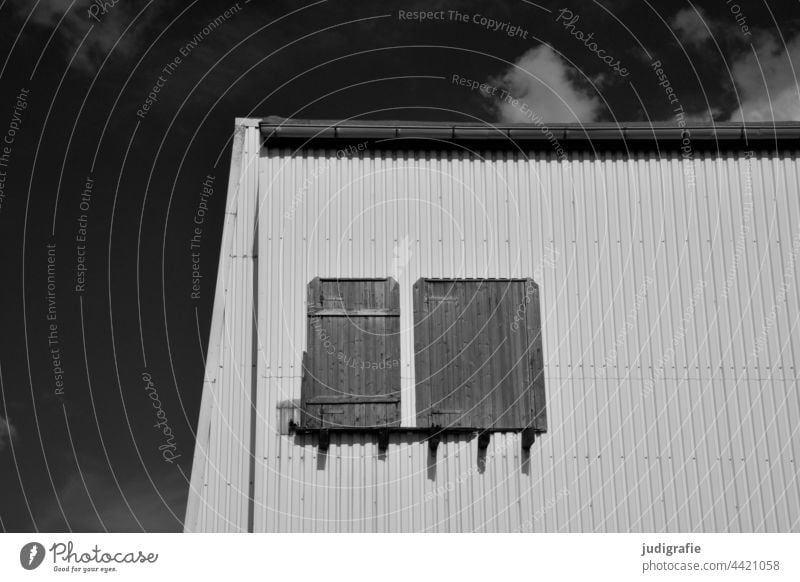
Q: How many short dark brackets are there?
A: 5